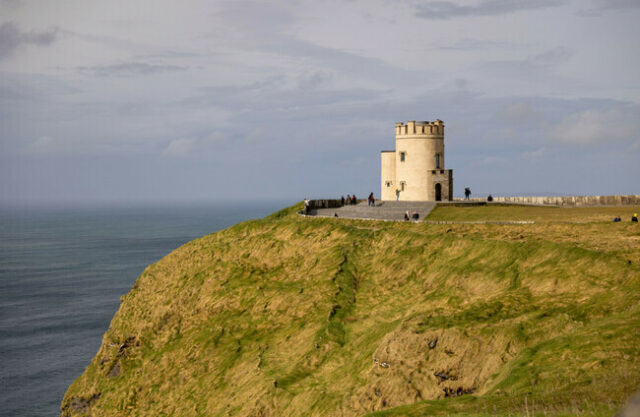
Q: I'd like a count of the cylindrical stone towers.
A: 1